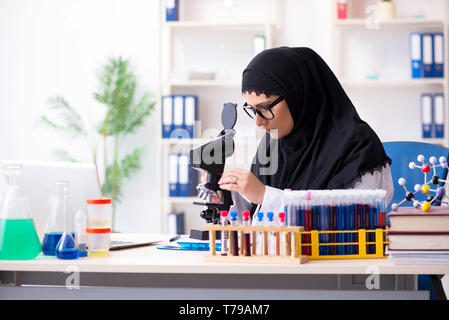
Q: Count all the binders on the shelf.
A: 14